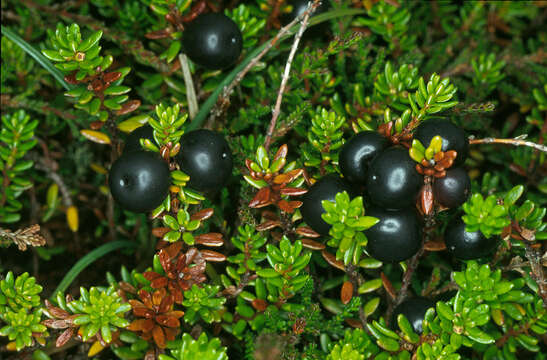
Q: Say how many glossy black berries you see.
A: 13